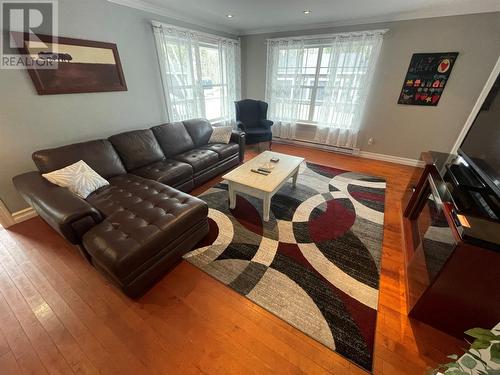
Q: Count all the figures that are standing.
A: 0